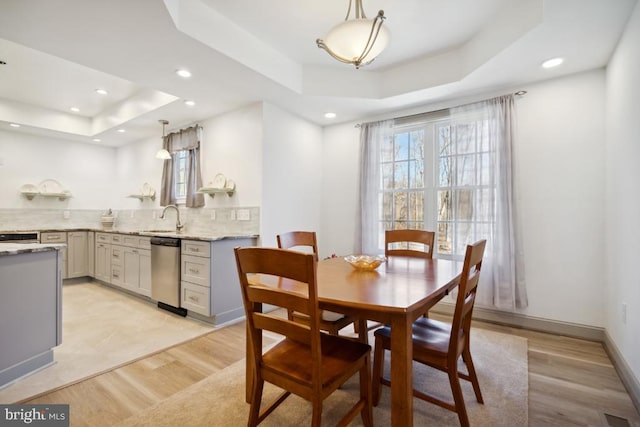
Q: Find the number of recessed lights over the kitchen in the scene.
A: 7